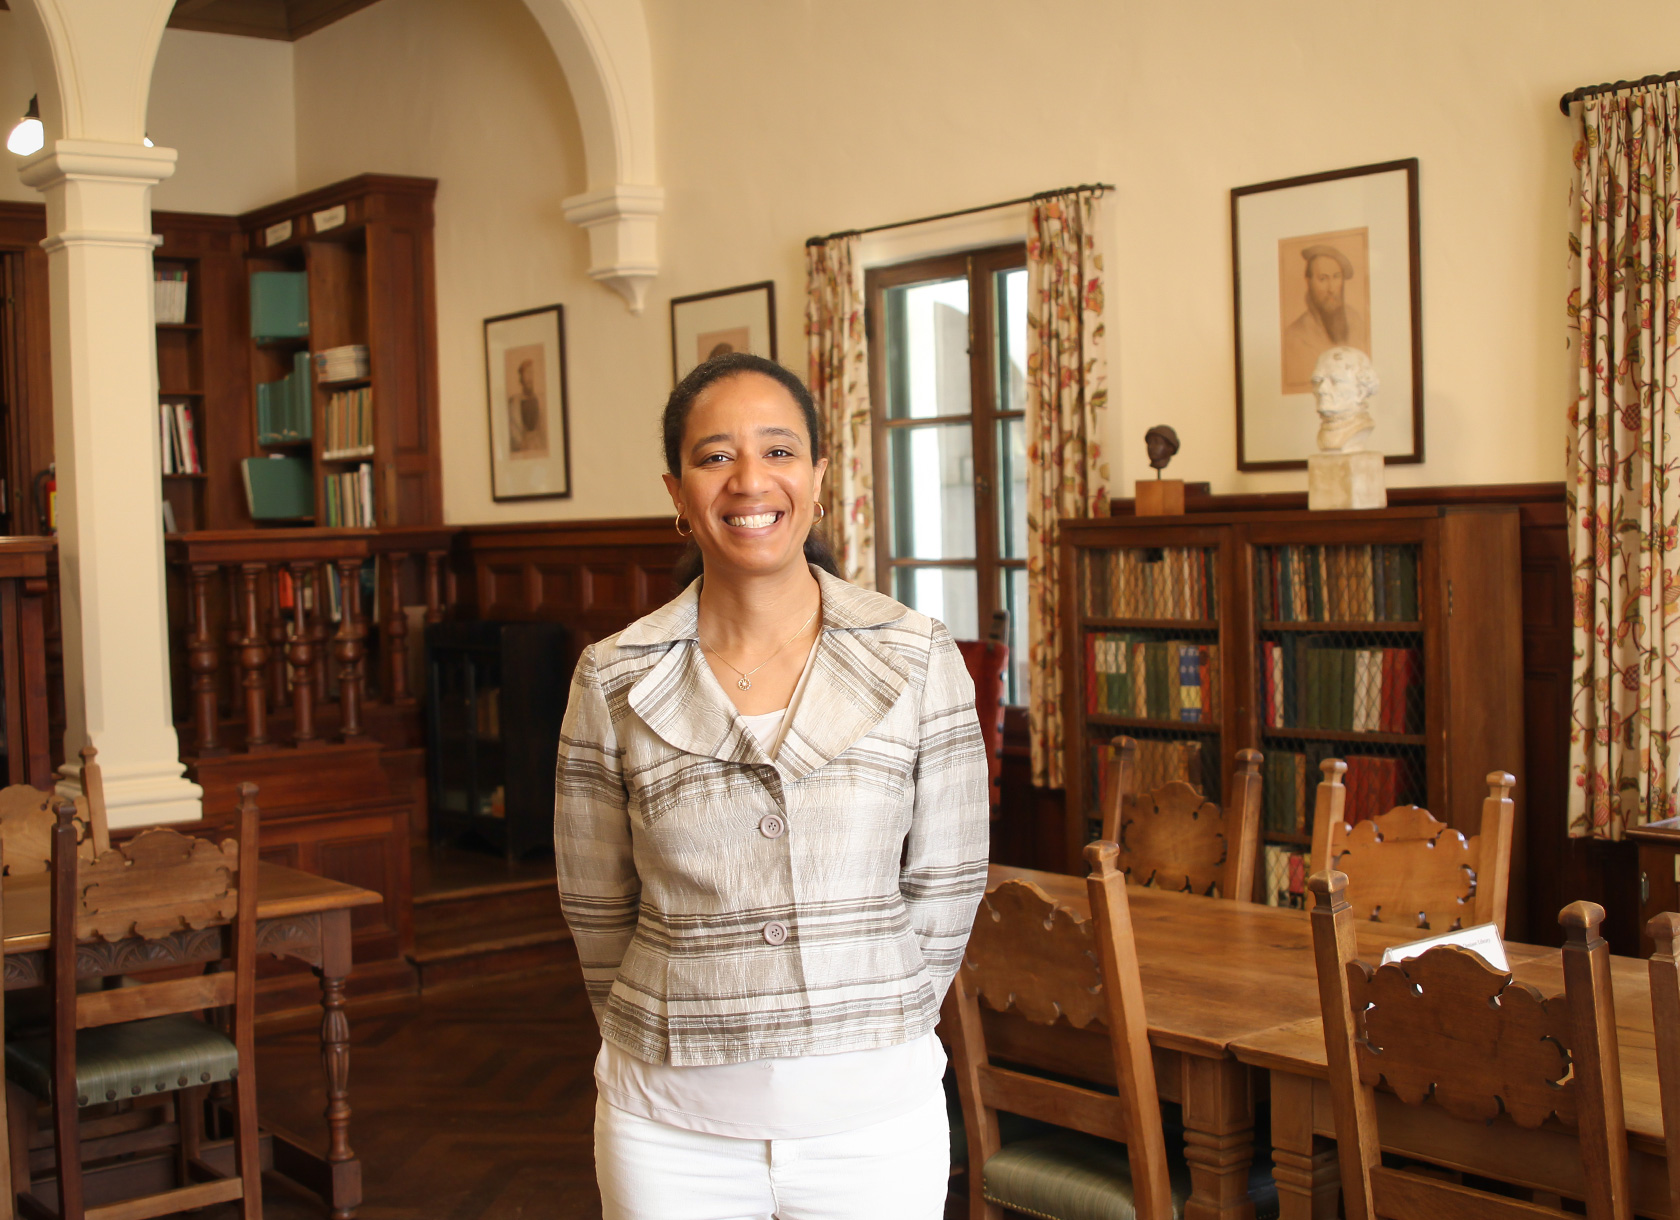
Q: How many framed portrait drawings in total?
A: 3